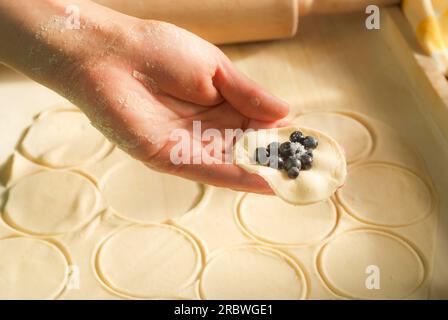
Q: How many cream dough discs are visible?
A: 11